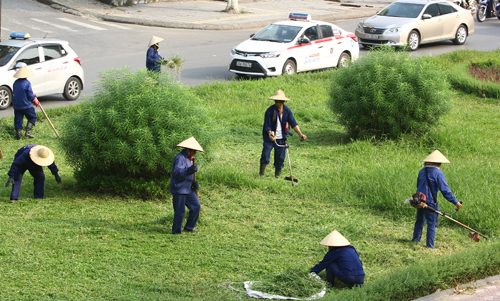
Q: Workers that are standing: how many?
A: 5